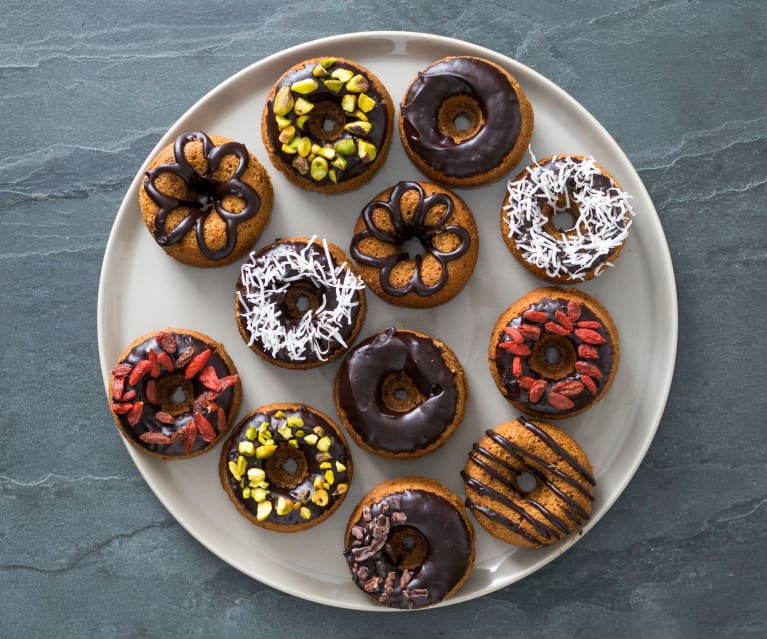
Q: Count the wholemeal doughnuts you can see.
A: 12